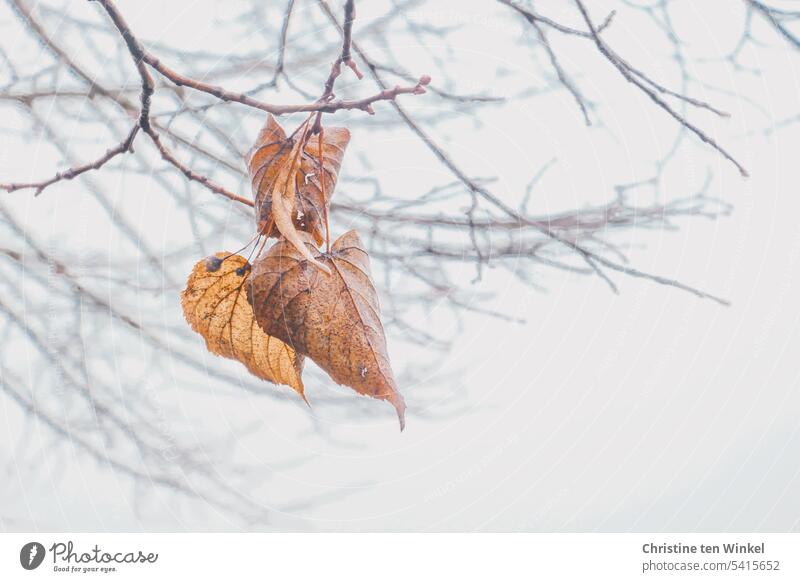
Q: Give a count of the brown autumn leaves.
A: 3